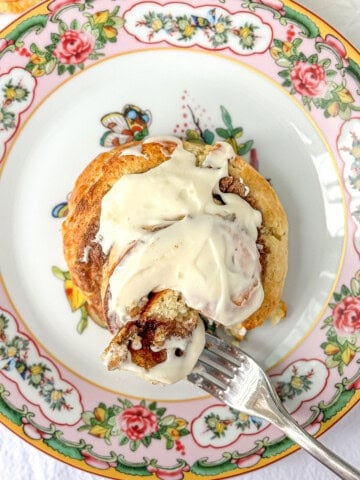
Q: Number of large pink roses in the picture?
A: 4